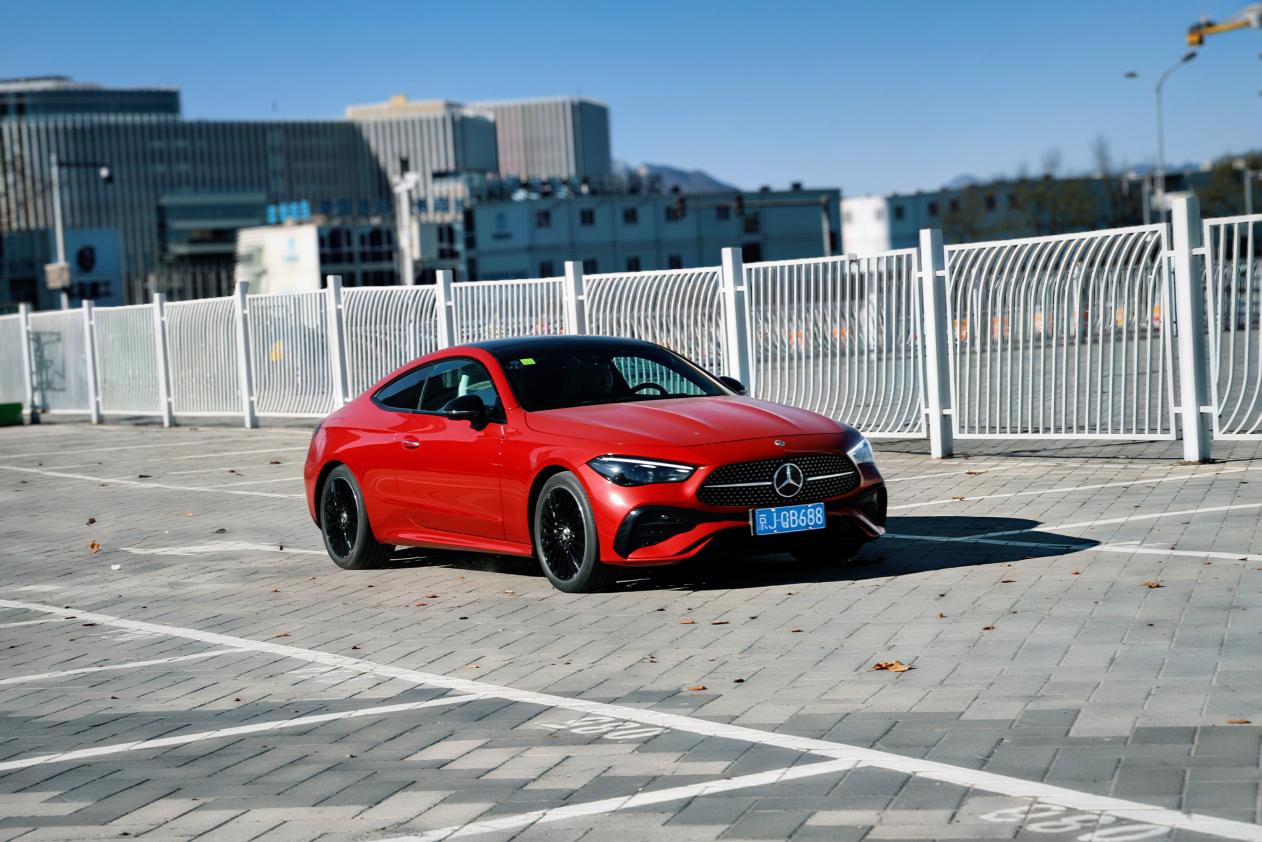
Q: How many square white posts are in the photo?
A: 10